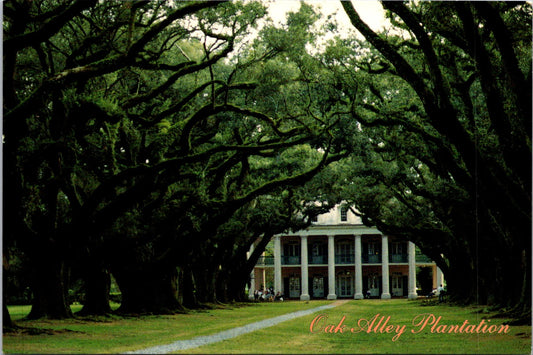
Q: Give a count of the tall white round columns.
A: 8